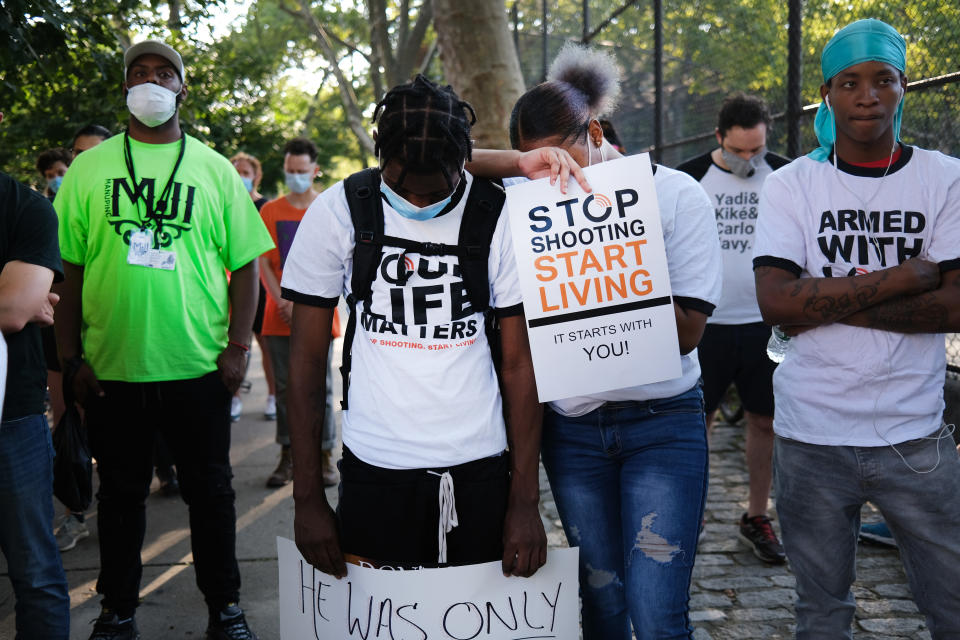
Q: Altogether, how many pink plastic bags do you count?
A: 0